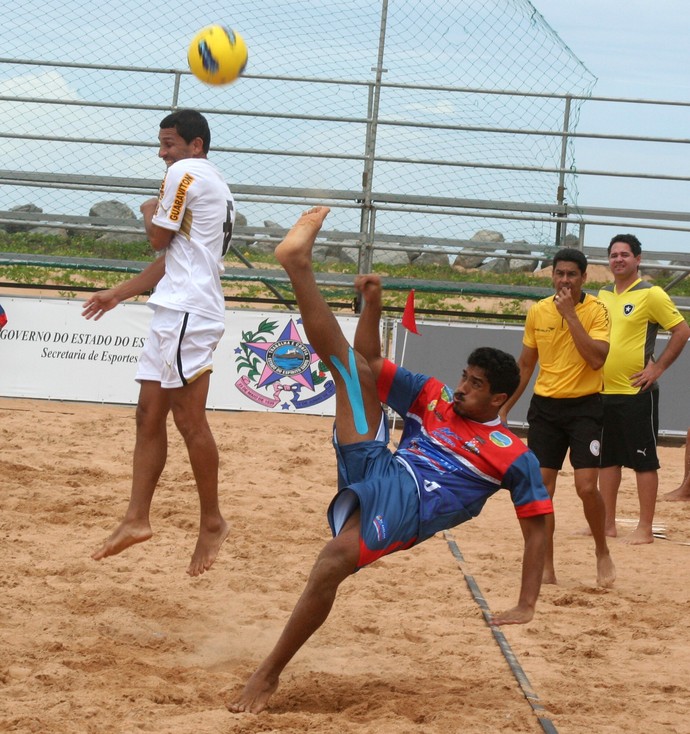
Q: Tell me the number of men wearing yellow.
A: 2